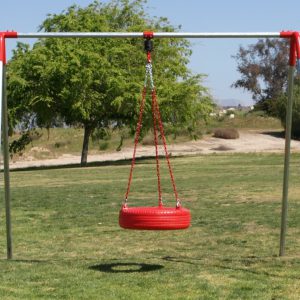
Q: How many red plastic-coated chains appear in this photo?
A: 3